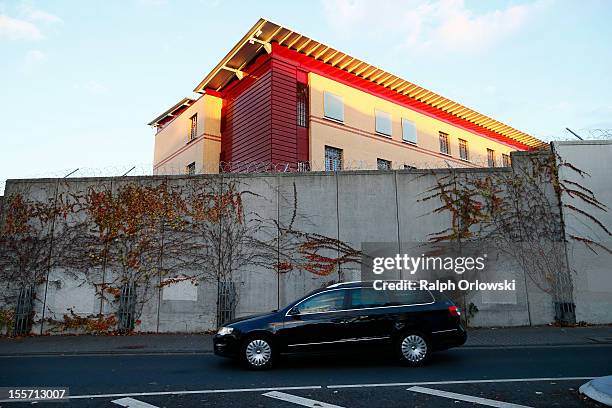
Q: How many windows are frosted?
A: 3